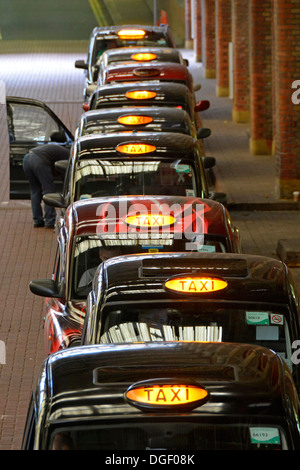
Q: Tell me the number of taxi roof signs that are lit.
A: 8